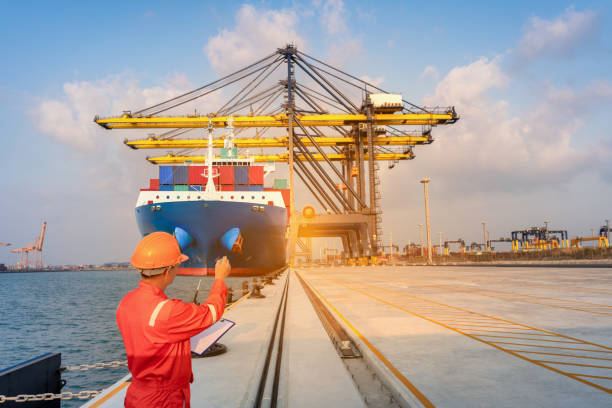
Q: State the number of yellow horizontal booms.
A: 3